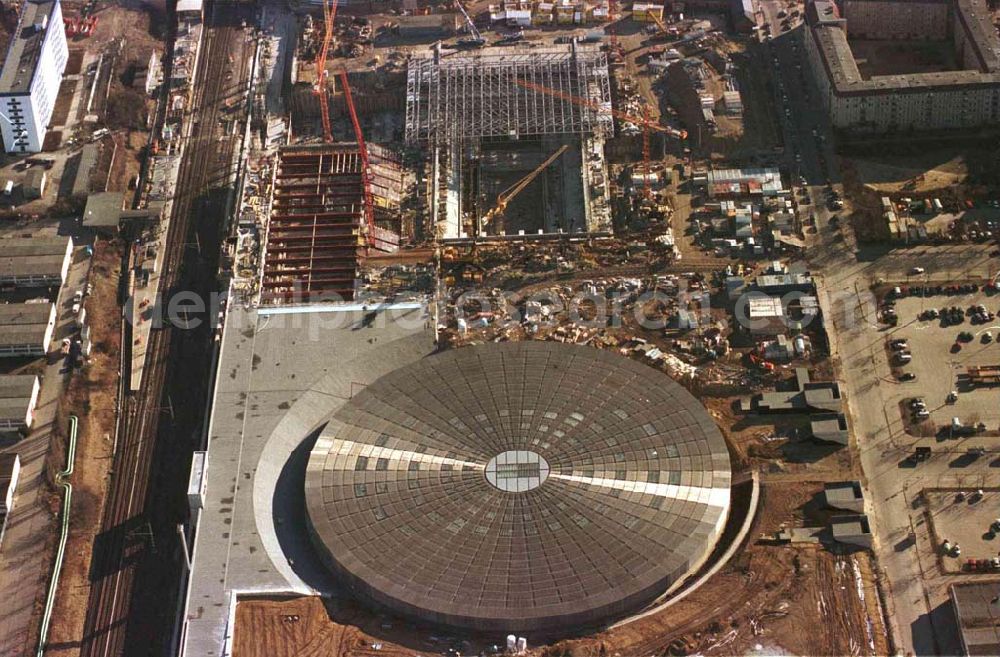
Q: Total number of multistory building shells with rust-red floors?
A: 1